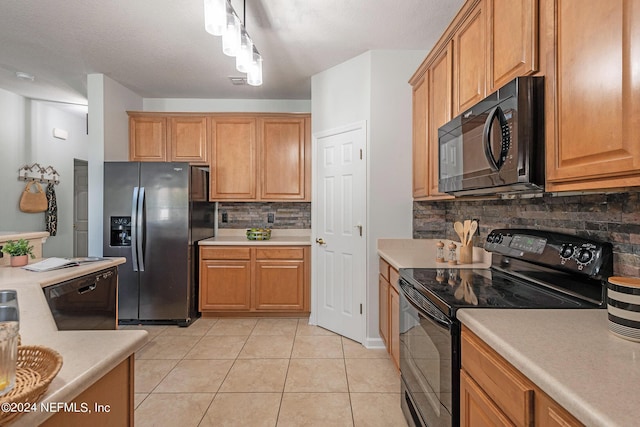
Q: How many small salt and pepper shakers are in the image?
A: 2